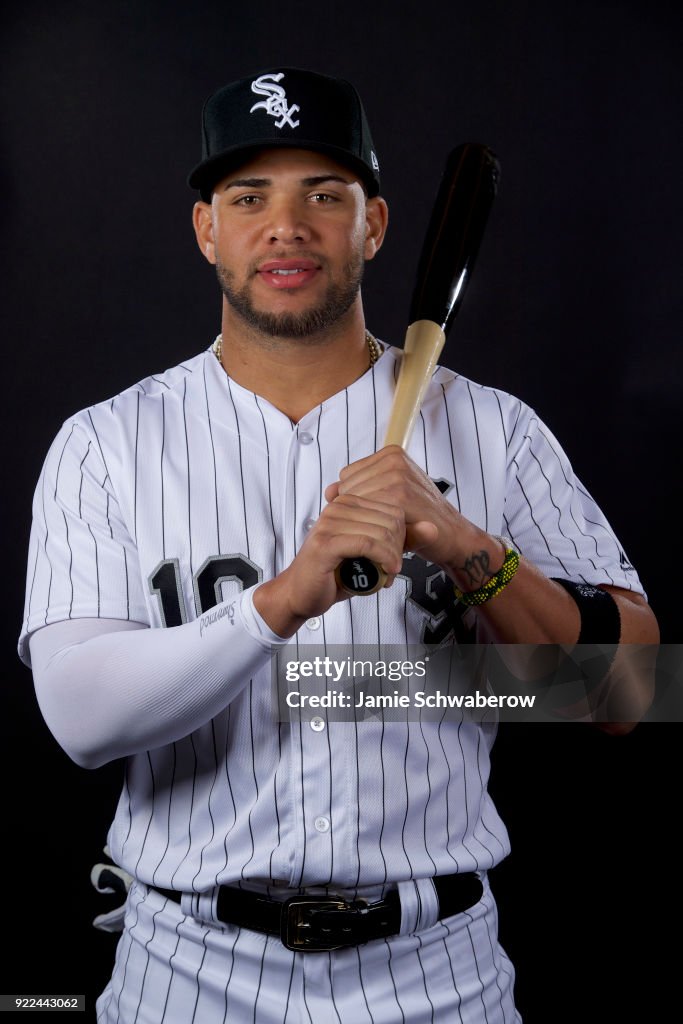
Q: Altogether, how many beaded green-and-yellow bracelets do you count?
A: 1